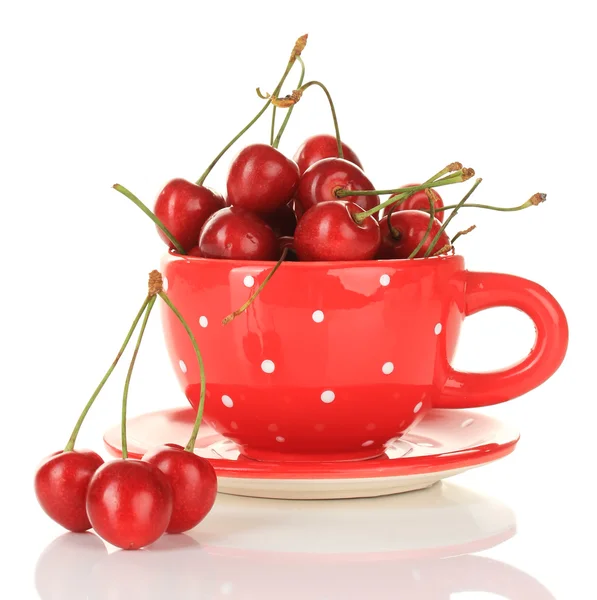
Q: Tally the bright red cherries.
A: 11